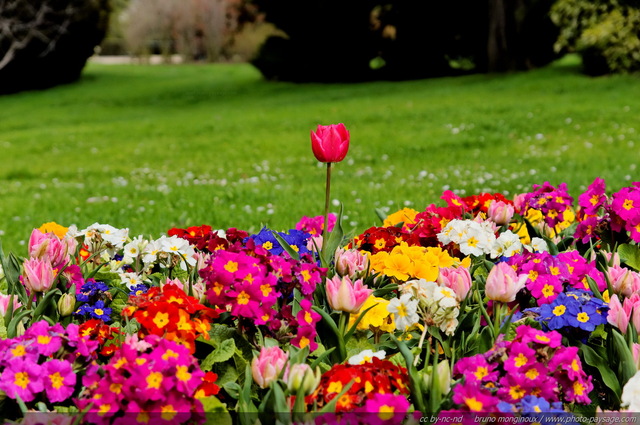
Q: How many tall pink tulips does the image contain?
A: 1